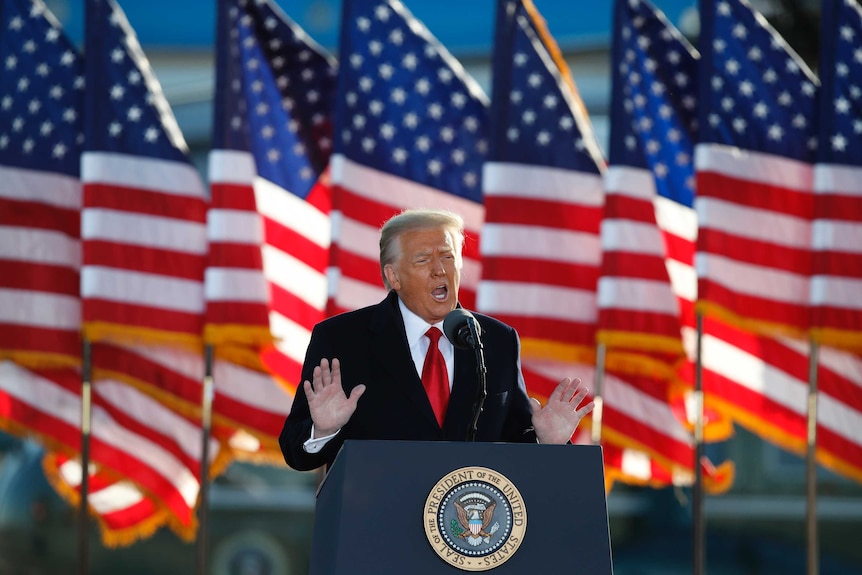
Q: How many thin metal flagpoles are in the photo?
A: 5